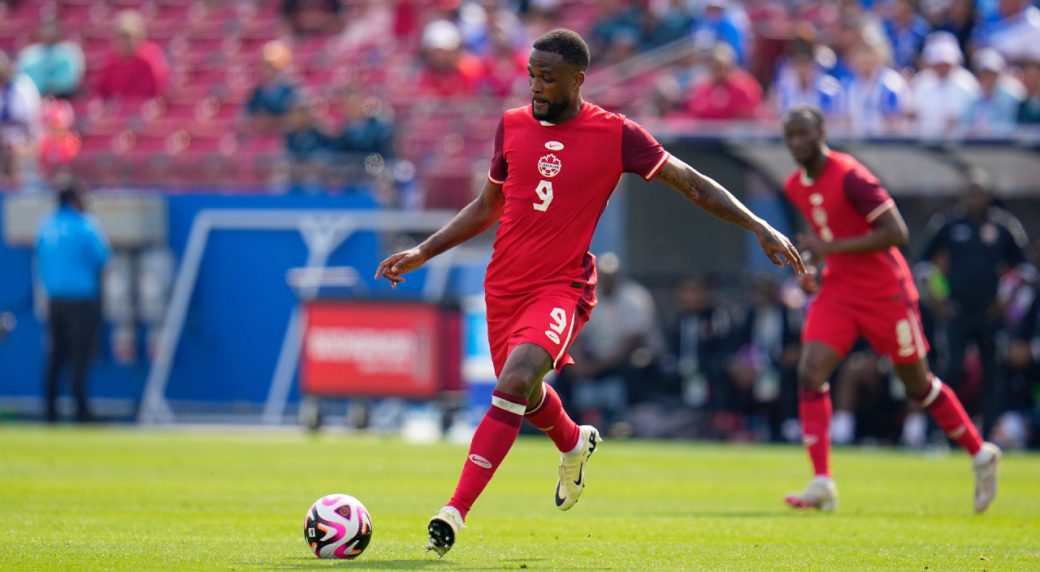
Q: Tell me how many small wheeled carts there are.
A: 1